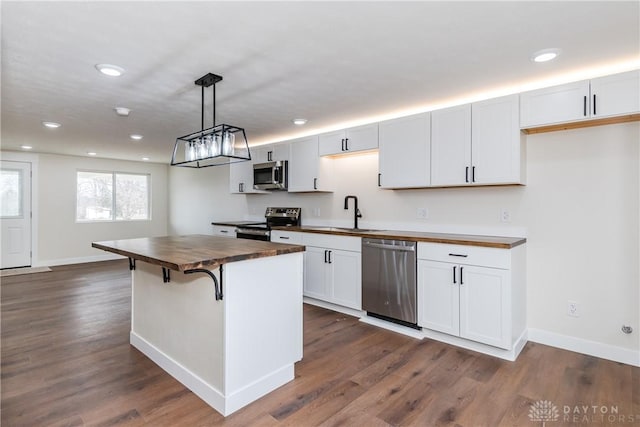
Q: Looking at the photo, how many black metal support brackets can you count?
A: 3